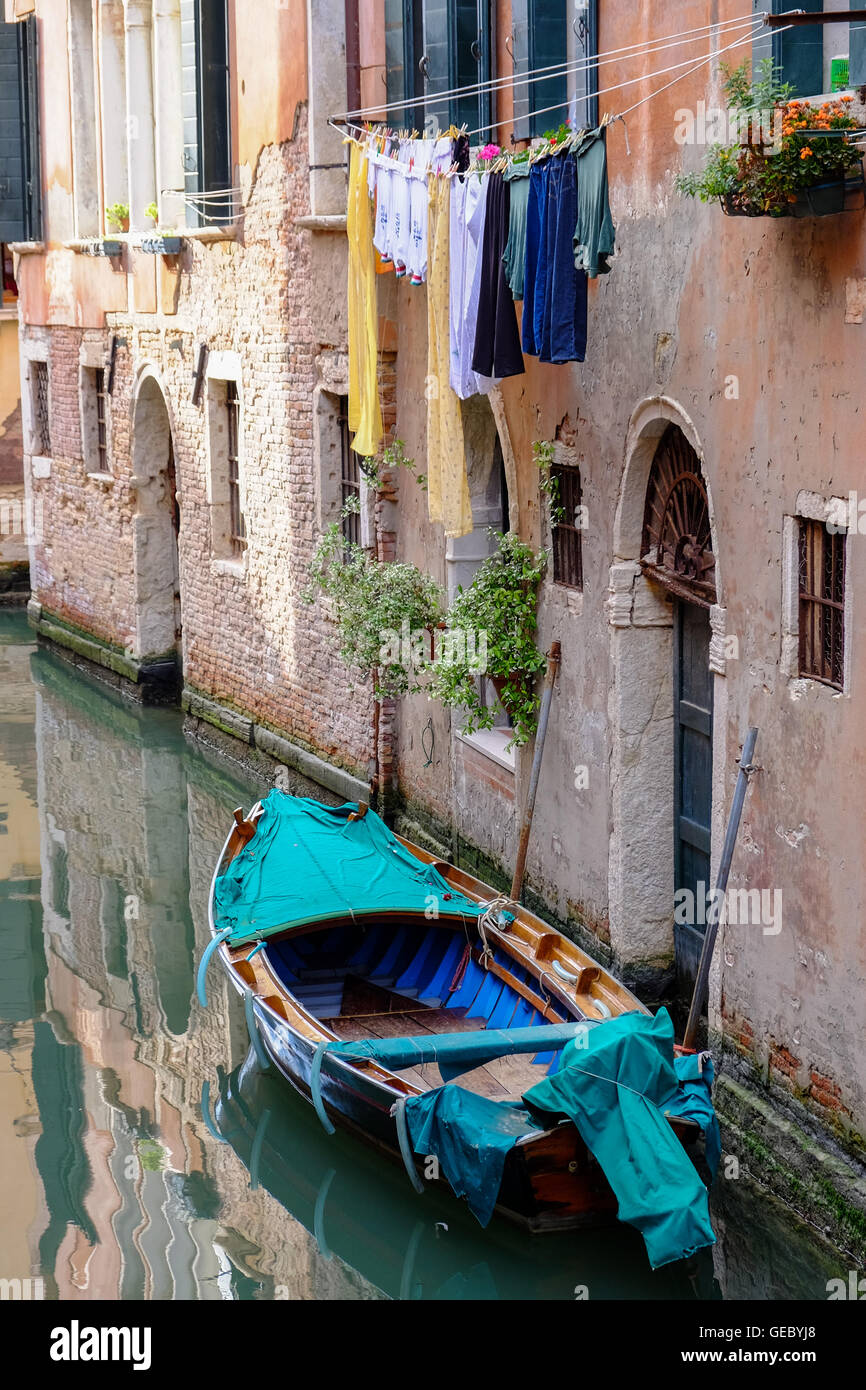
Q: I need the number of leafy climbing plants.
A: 2